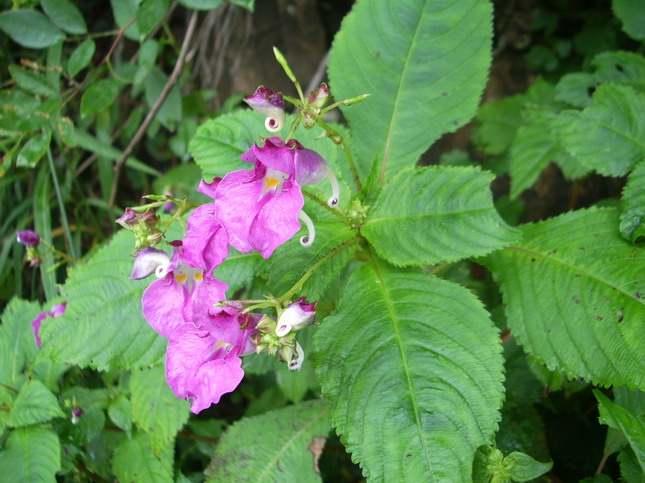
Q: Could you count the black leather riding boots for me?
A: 0